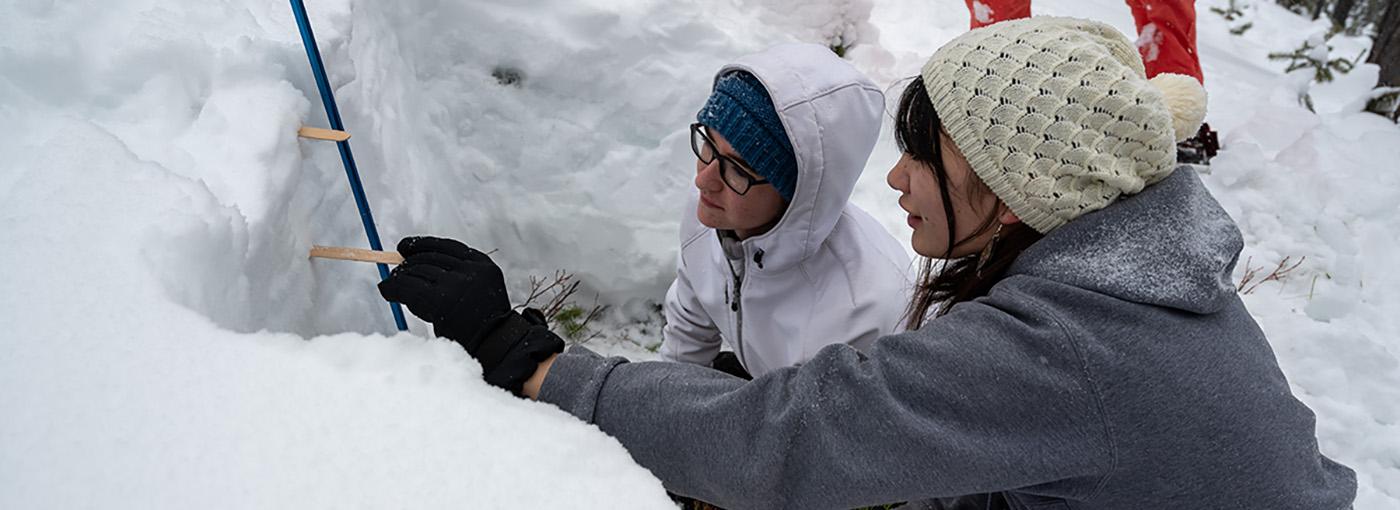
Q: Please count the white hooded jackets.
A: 1